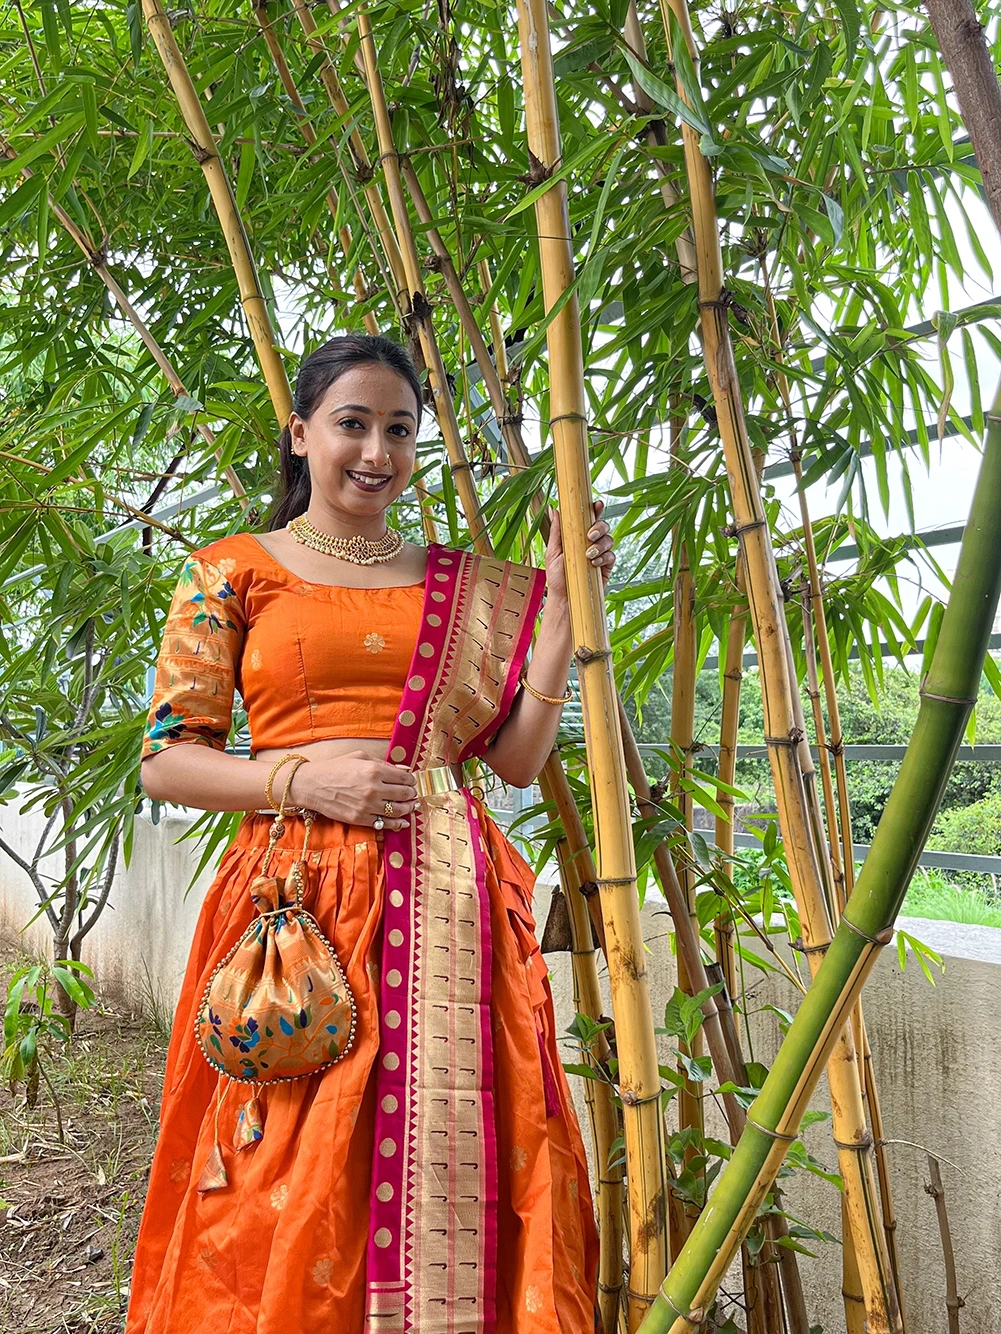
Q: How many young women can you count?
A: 1